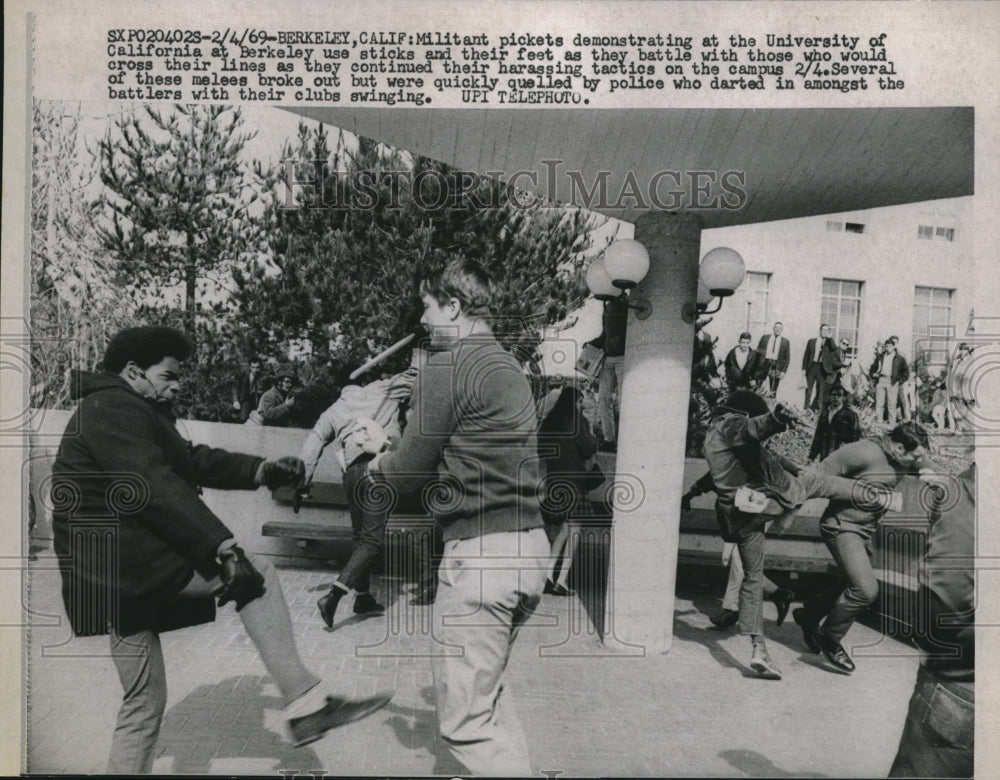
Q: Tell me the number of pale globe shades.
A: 4